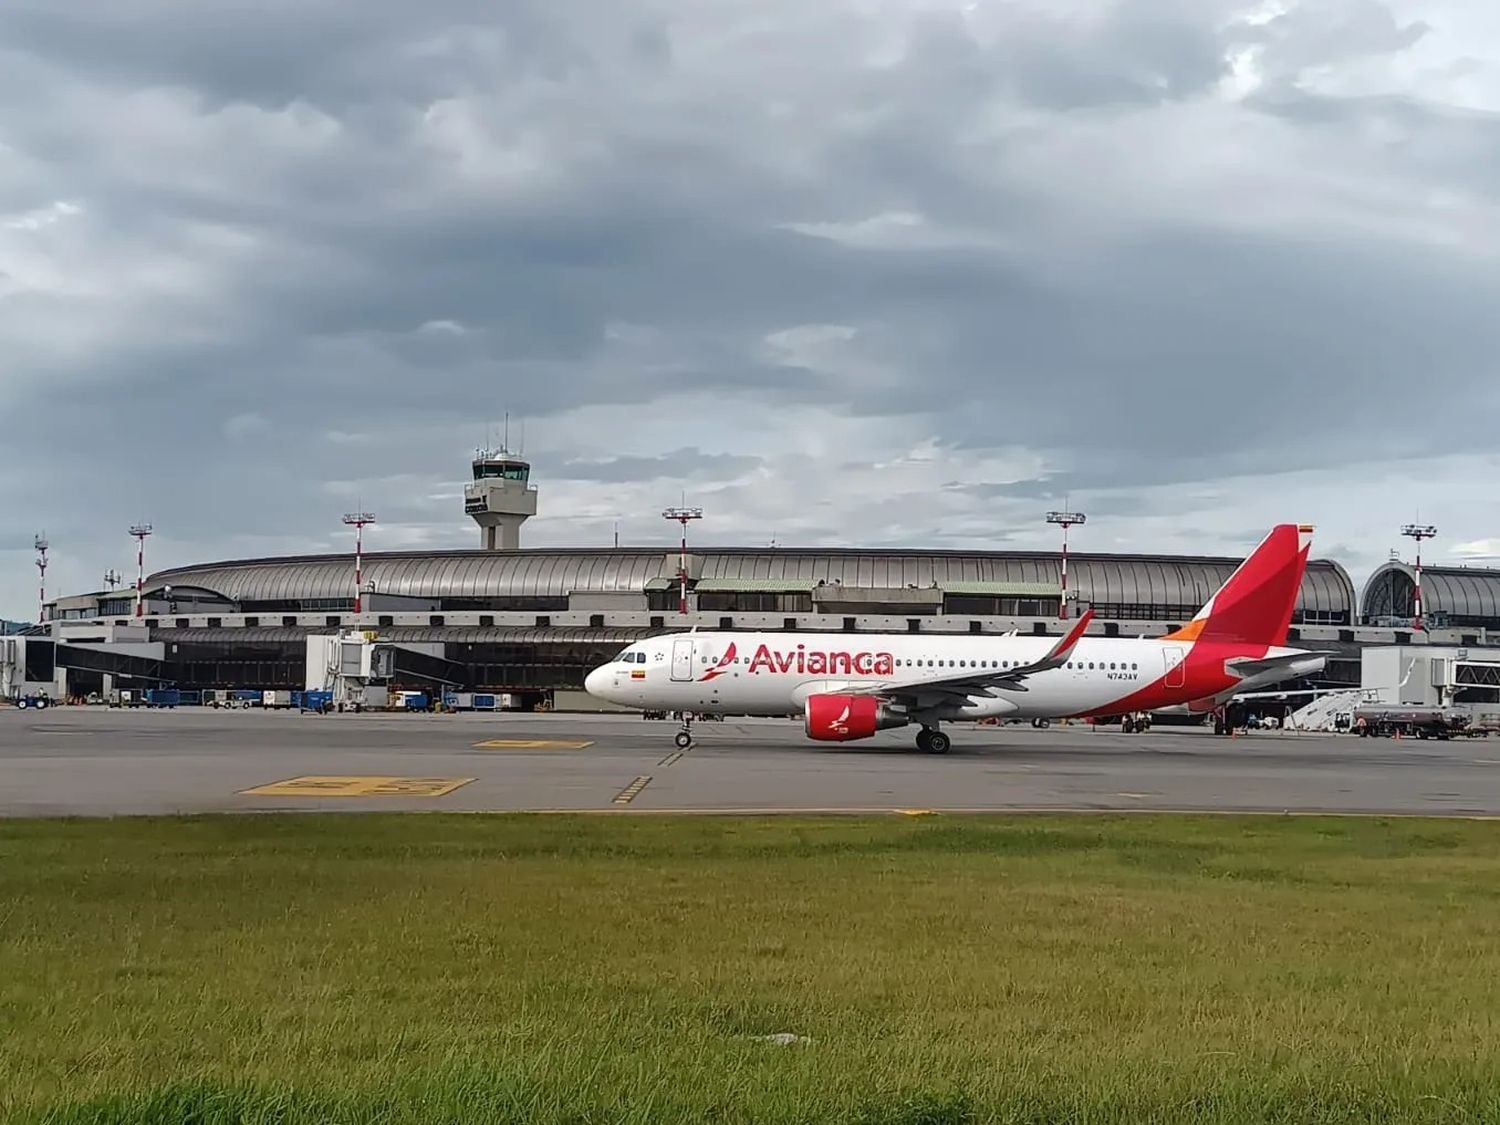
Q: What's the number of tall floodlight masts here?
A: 6